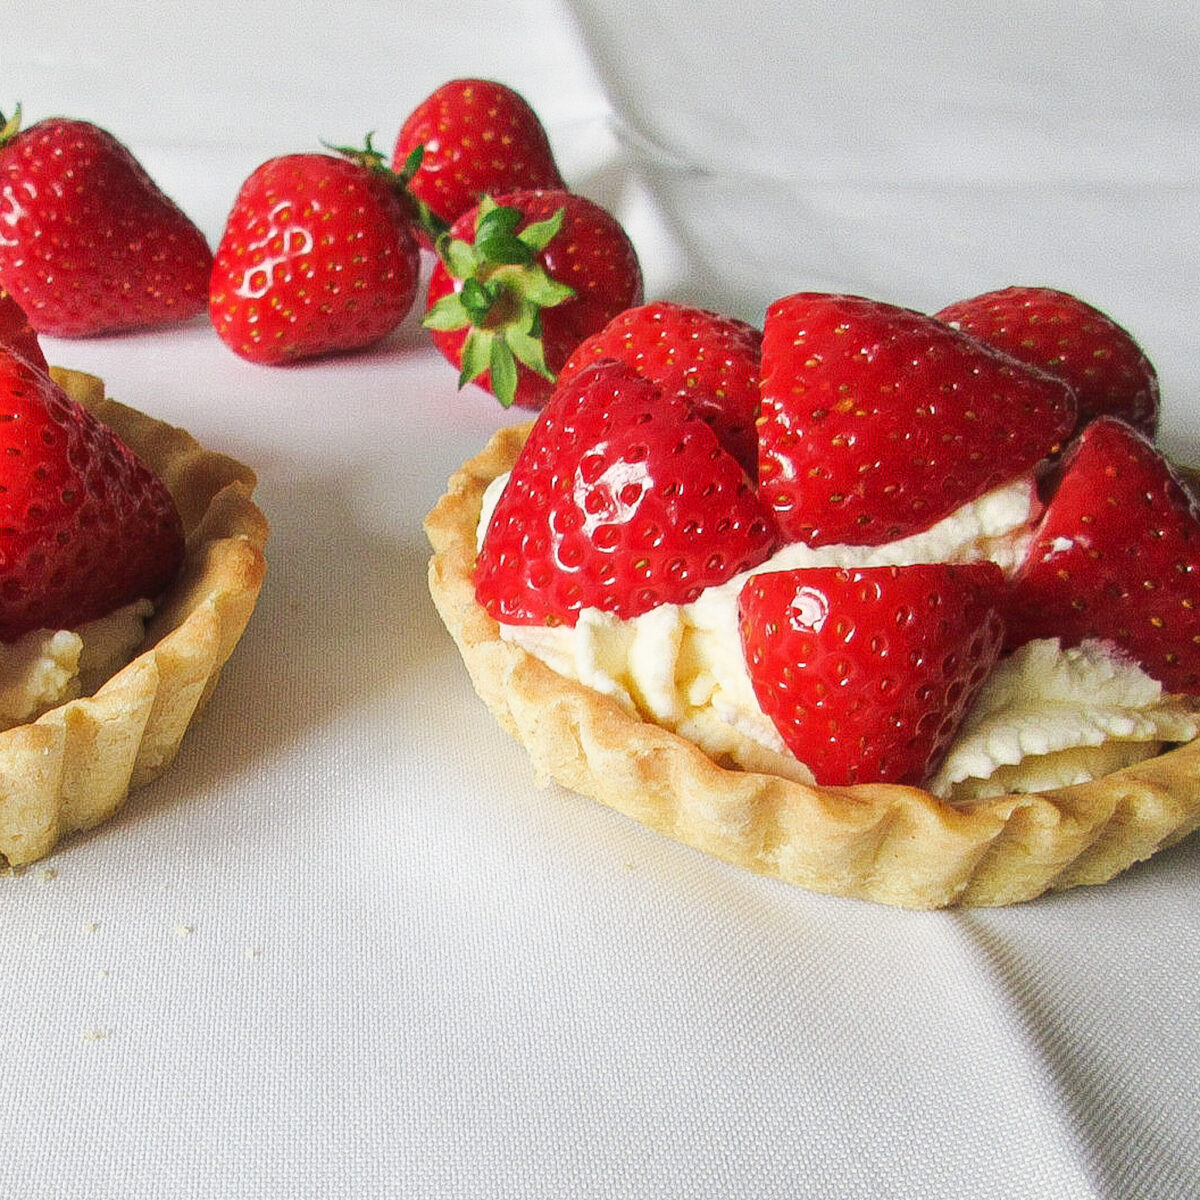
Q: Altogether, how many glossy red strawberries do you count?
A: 12